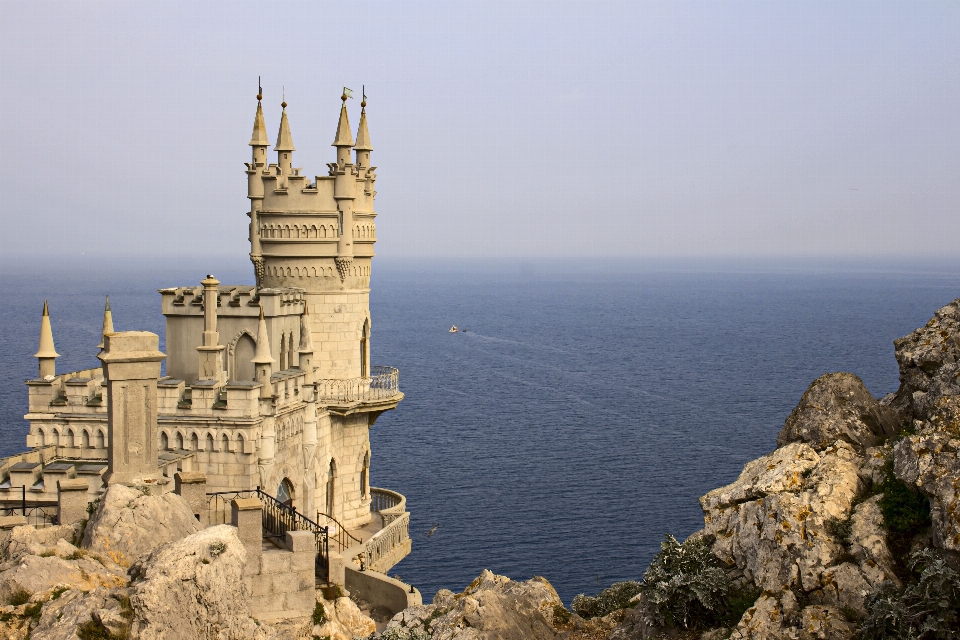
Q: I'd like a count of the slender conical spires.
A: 8